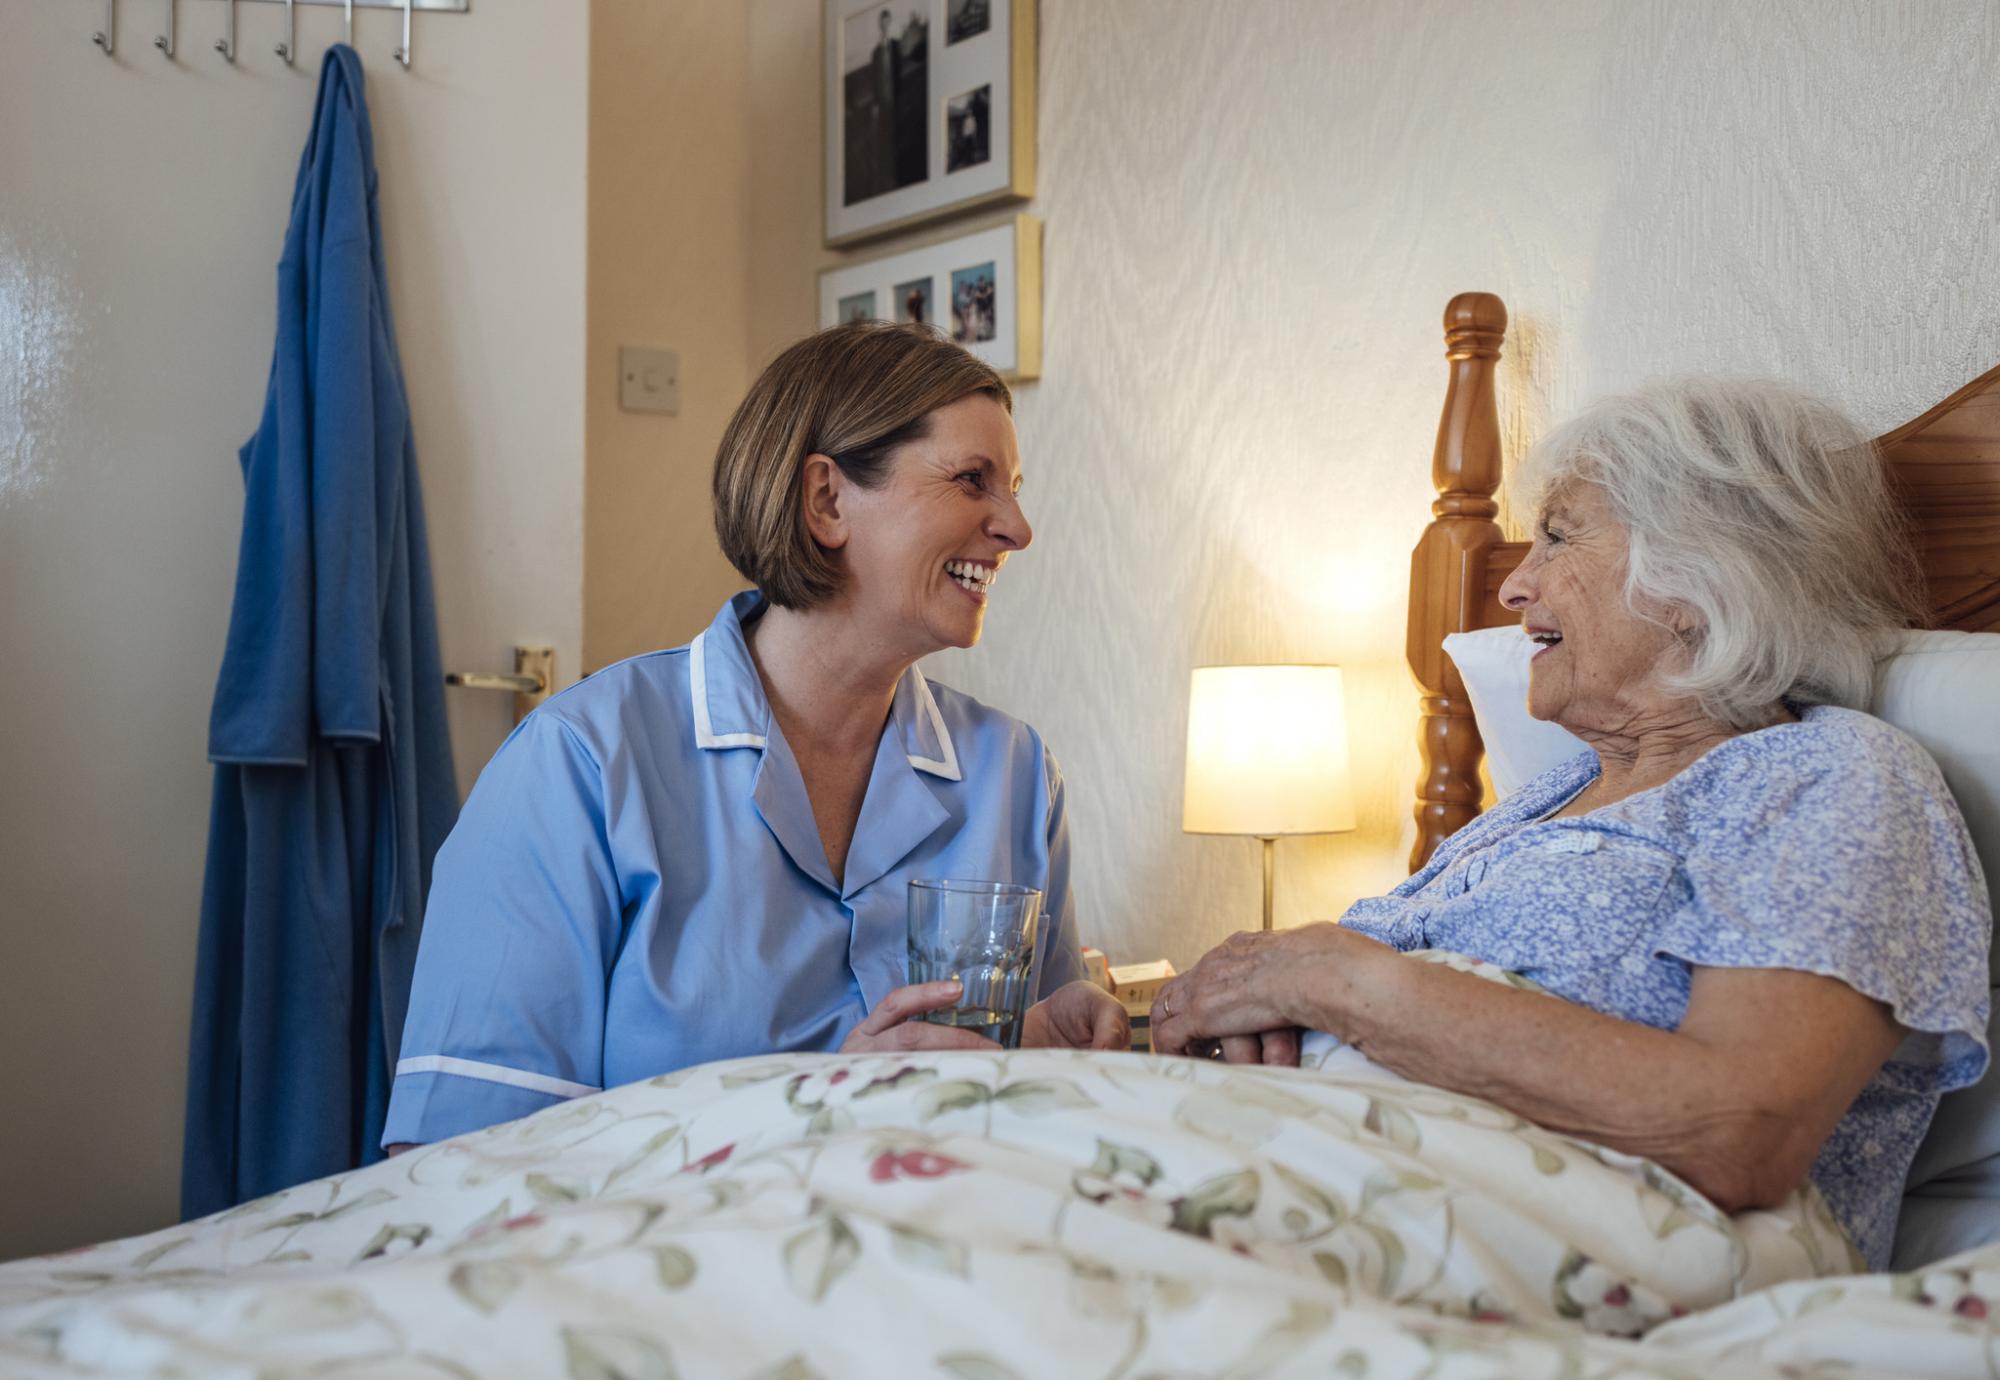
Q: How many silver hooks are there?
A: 6